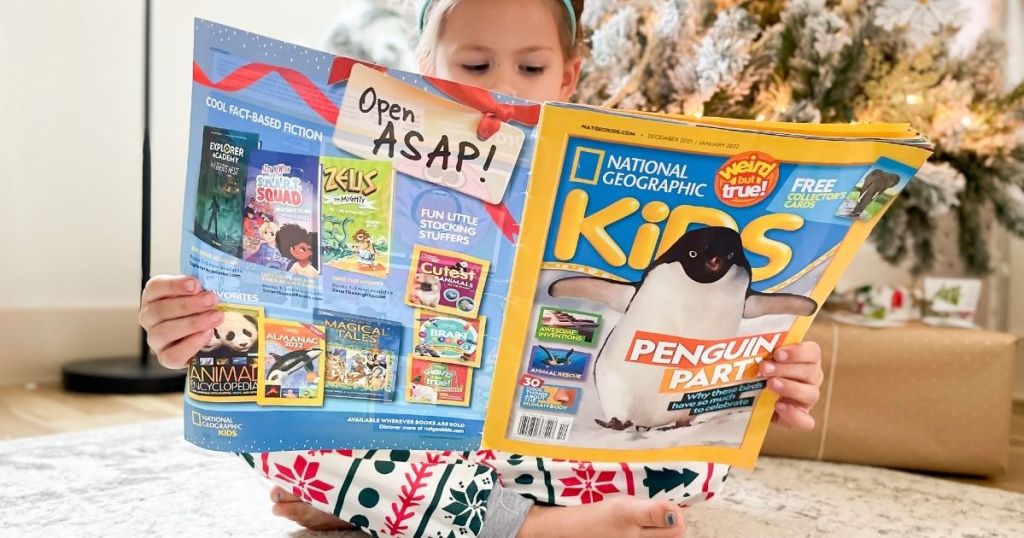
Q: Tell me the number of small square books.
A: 3